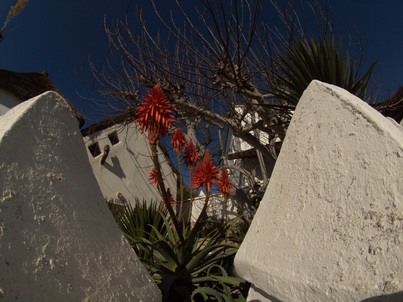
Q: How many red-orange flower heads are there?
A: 7